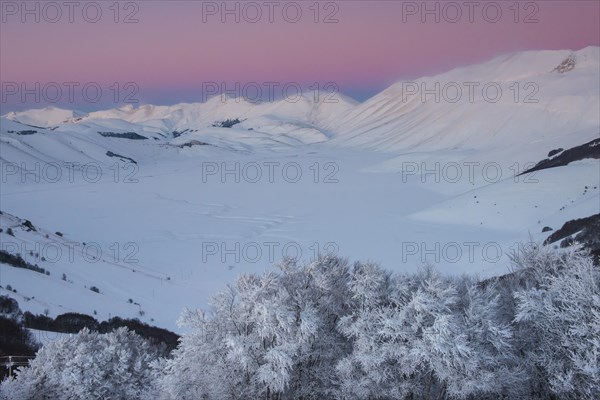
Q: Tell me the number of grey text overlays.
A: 12